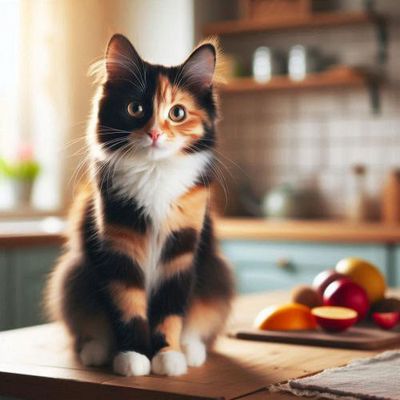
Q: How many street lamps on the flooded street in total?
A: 0